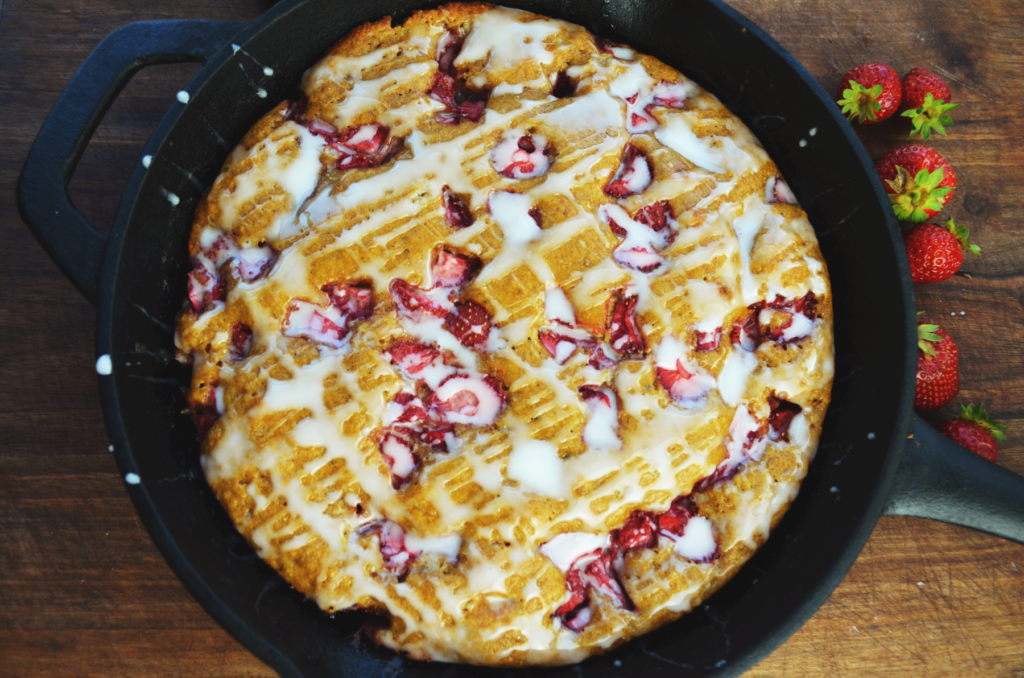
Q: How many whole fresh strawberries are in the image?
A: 6